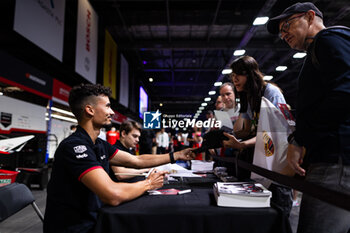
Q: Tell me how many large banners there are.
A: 4